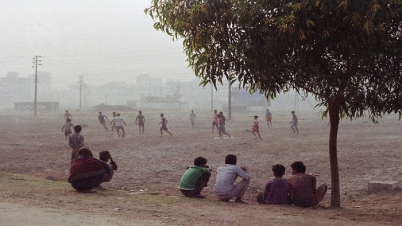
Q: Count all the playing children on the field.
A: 14